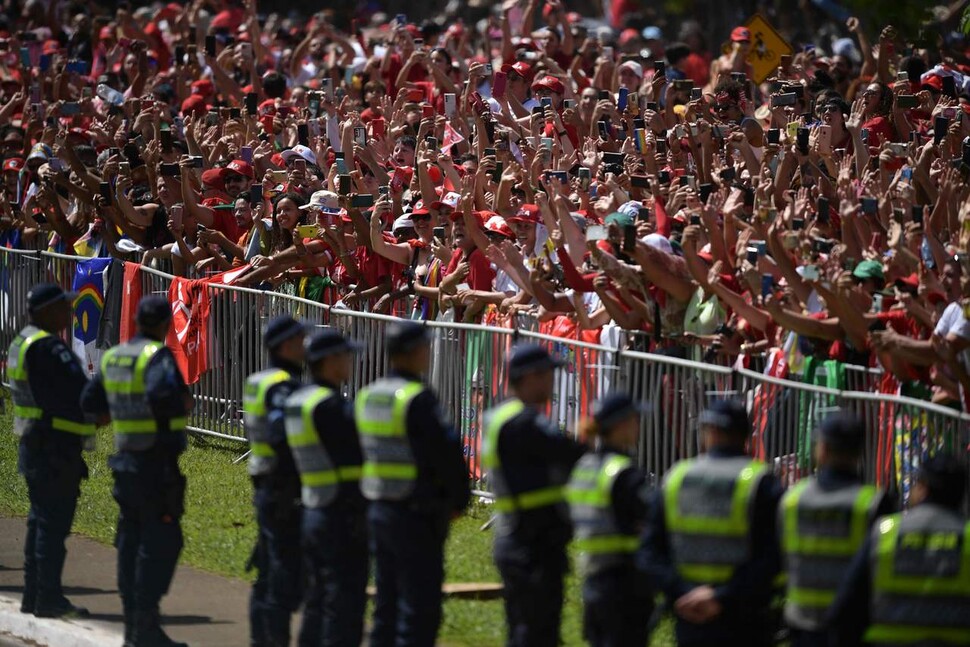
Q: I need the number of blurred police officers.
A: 10